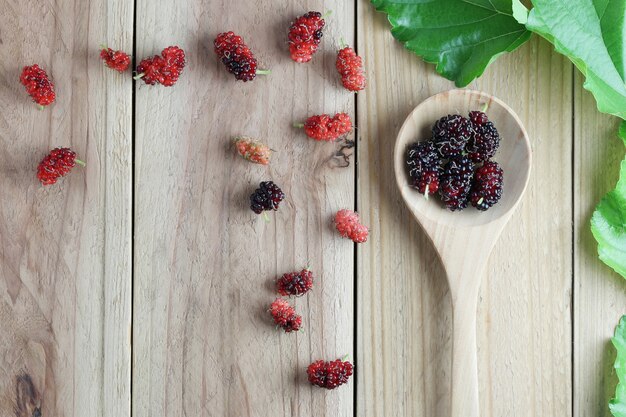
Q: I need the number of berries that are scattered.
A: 14